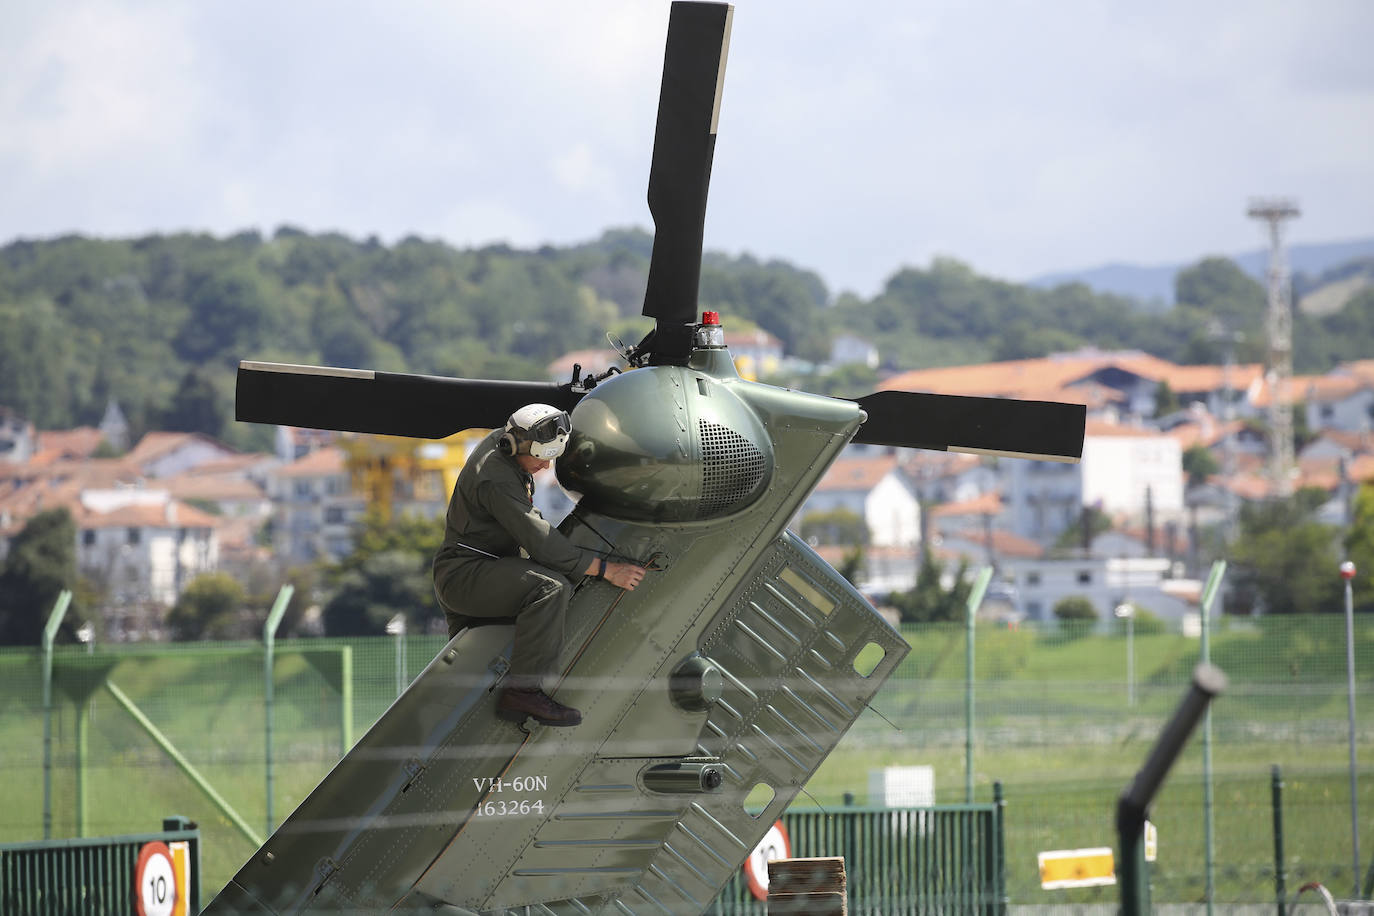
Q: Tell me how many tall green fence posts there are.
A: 4